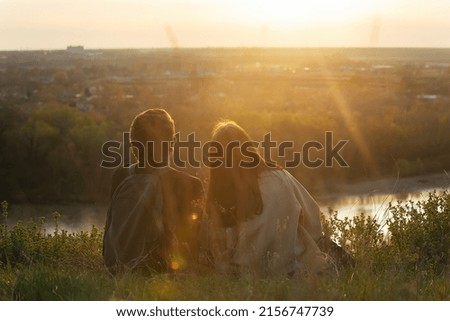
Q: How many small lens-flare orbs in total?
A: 2